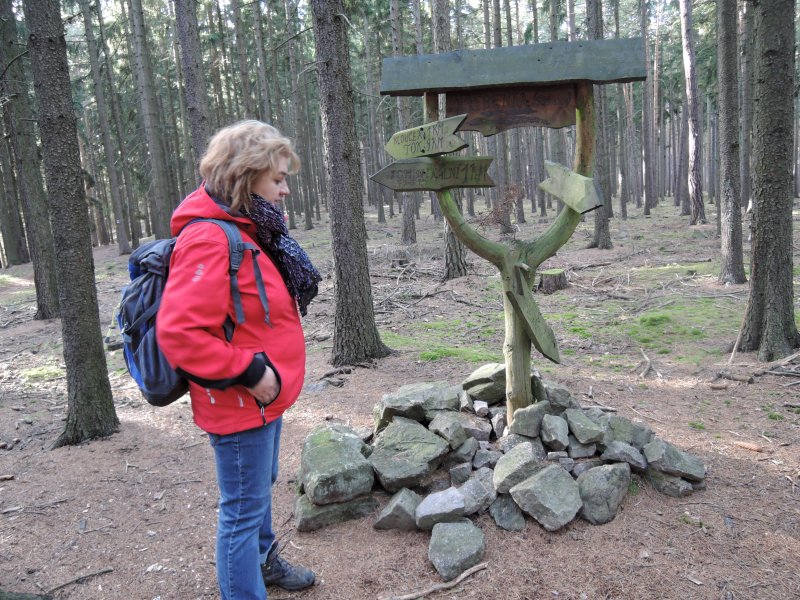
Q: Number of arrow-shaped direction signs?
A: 4